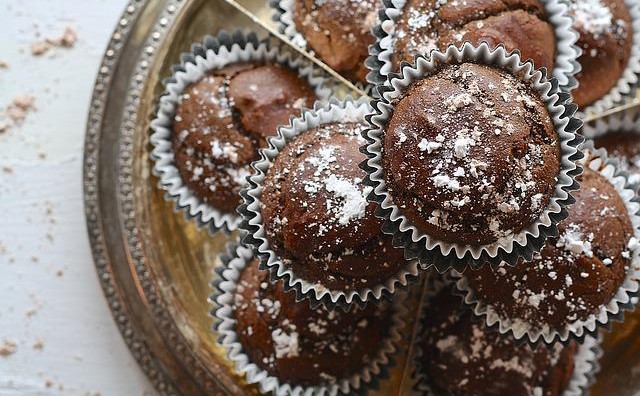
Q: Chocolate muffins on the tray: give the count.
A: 10